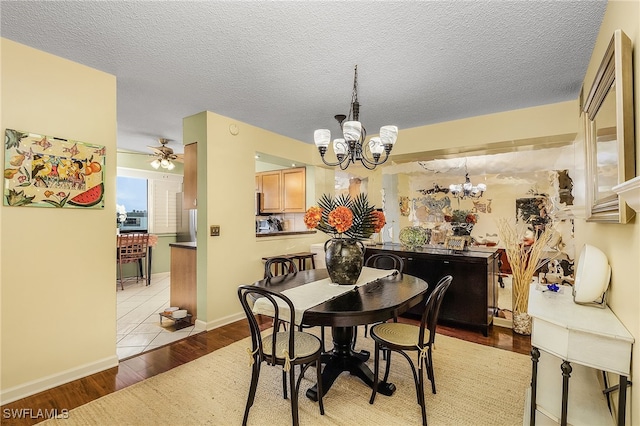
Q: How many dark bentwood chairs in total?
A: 4